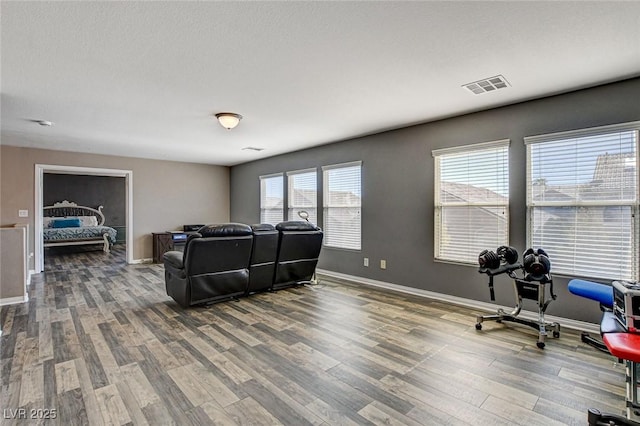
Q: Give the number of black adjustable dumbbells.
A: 2